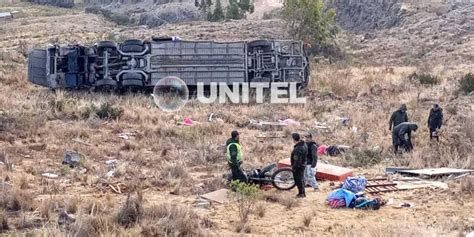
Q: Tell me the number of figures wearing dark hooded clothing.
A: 3